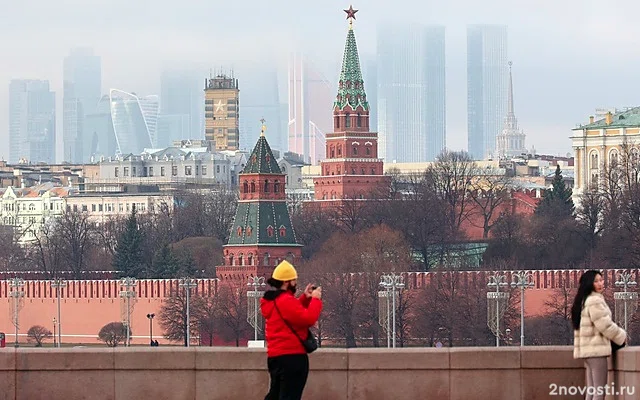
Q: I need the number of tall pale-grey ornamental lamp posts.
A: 10